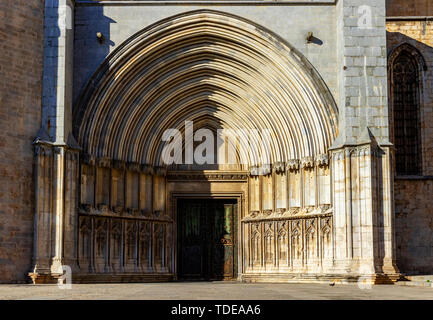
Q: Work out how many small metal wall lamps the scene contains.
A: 2